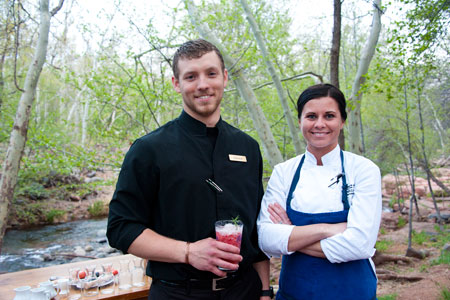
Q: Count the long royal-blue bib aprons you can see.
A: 1